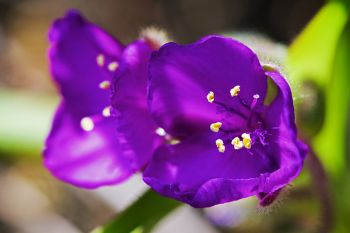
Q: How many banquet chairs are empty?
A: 0